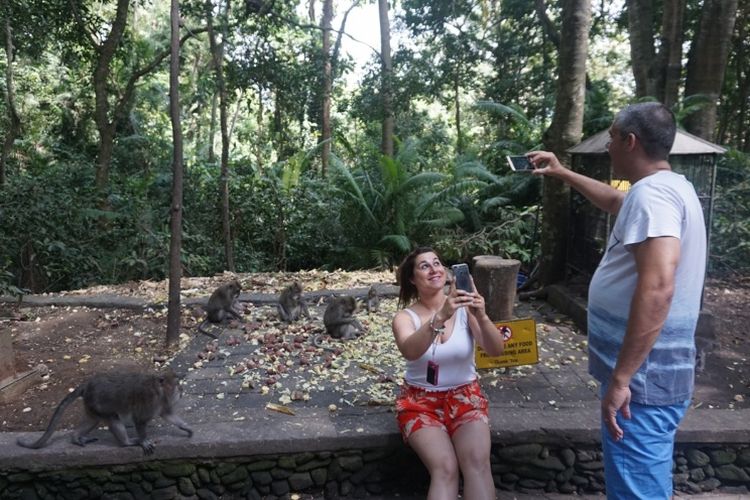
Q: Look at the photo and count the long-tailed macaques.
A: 5